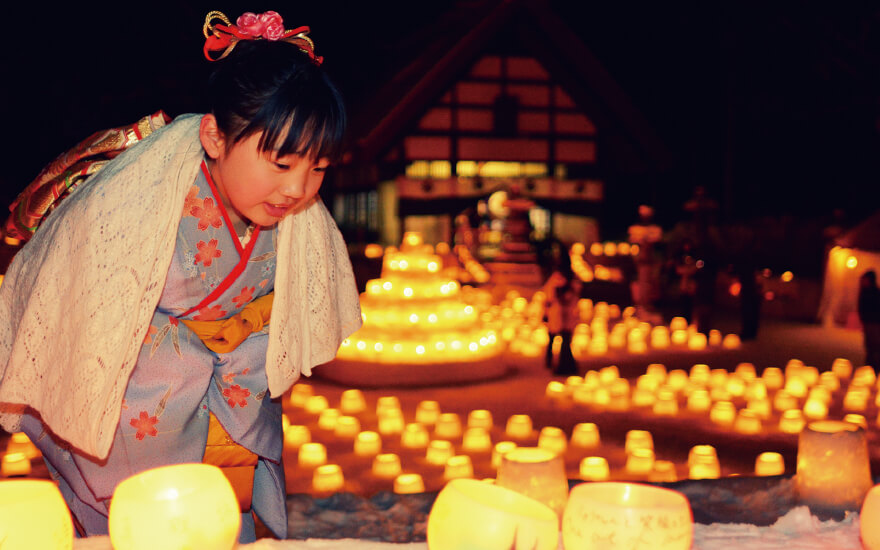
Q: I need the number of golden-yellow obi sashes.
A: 1